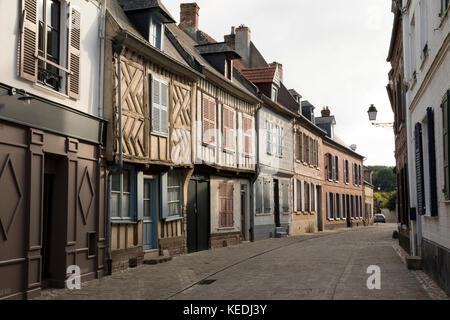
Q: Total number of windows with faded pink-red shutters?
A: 4